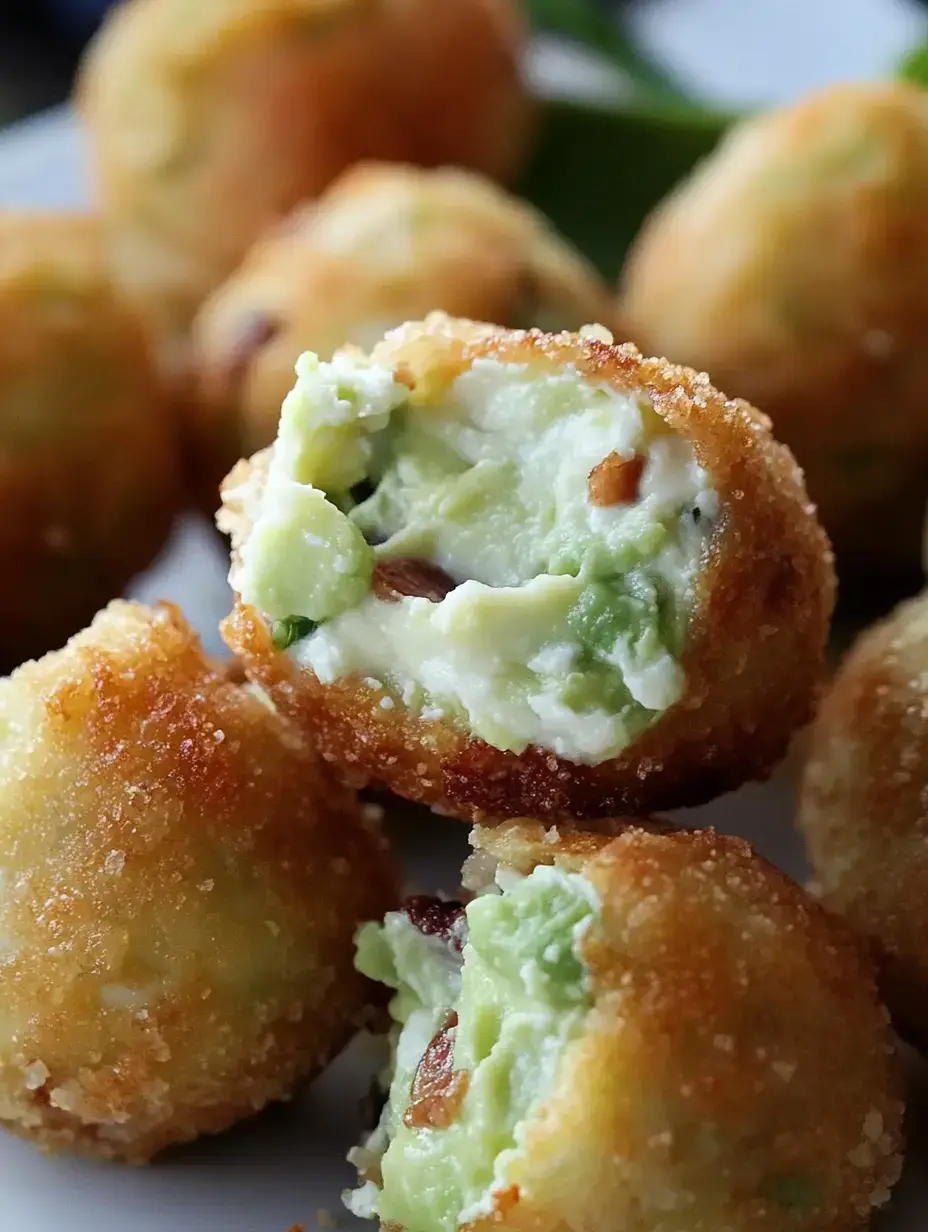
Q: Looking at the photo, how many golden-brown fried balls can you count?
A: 8